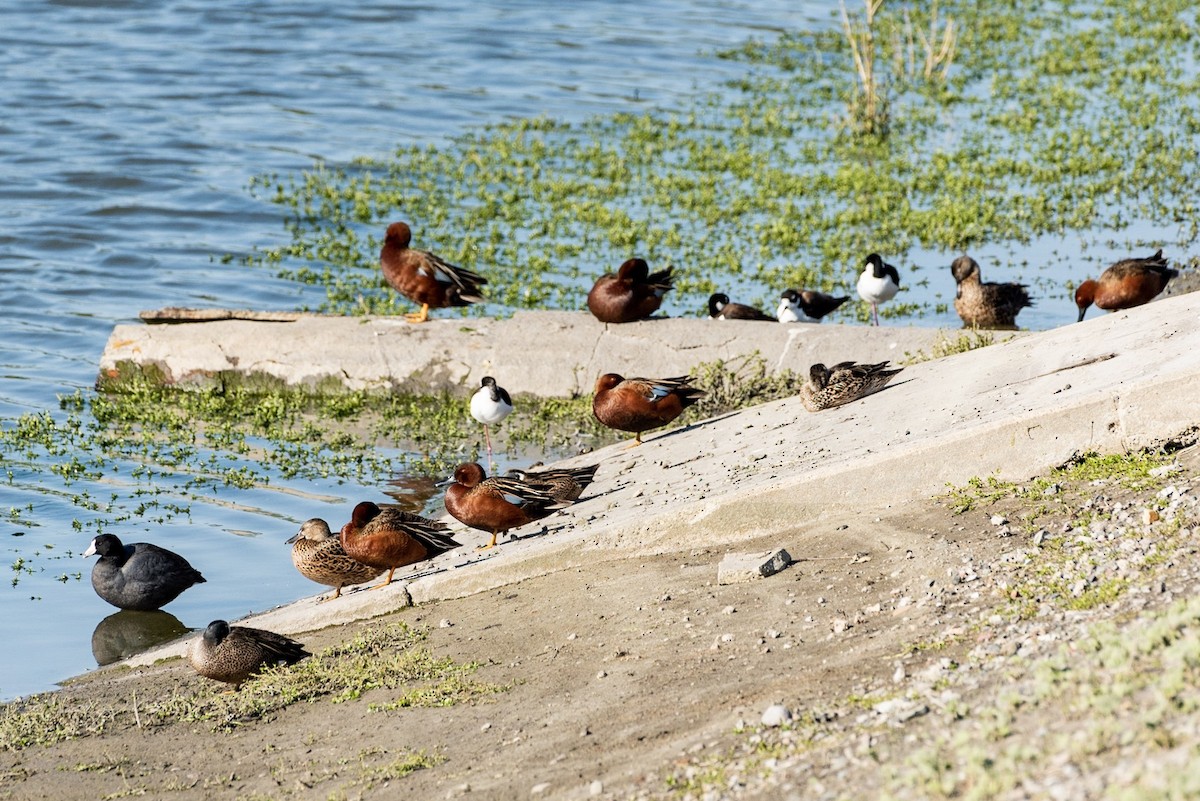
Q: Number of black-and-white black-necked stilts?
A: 4